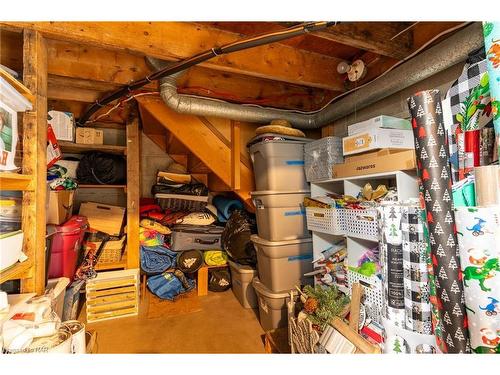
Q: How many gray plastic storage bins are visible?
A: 5